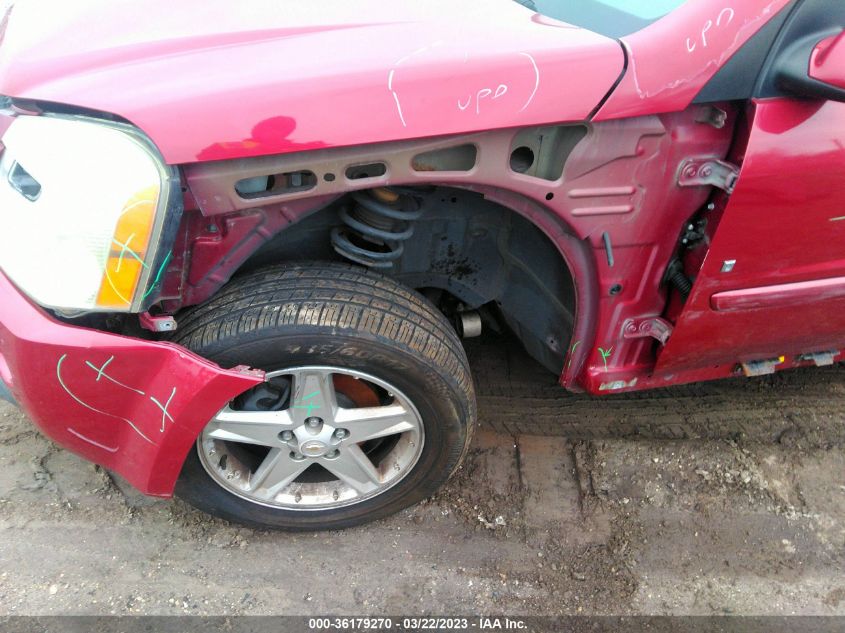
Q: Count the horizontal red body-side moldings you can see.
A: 1